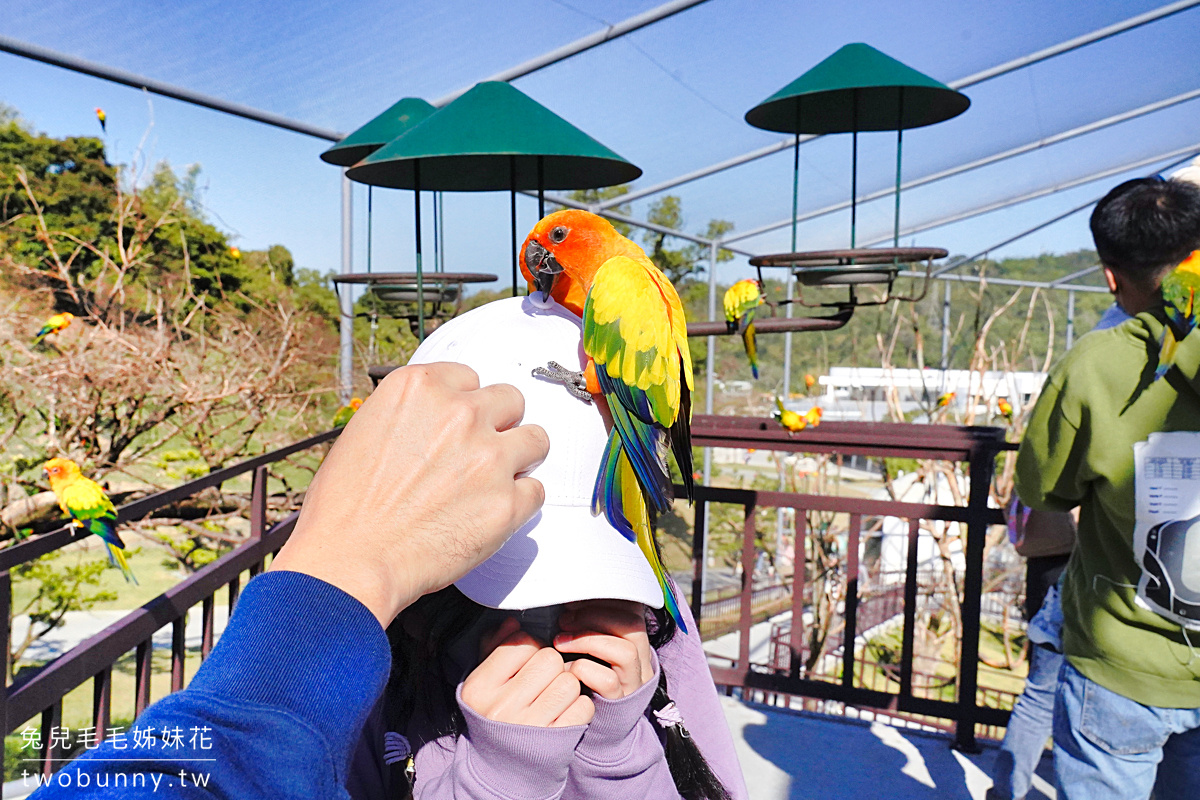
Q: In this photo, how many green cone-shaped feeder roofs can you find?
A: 3